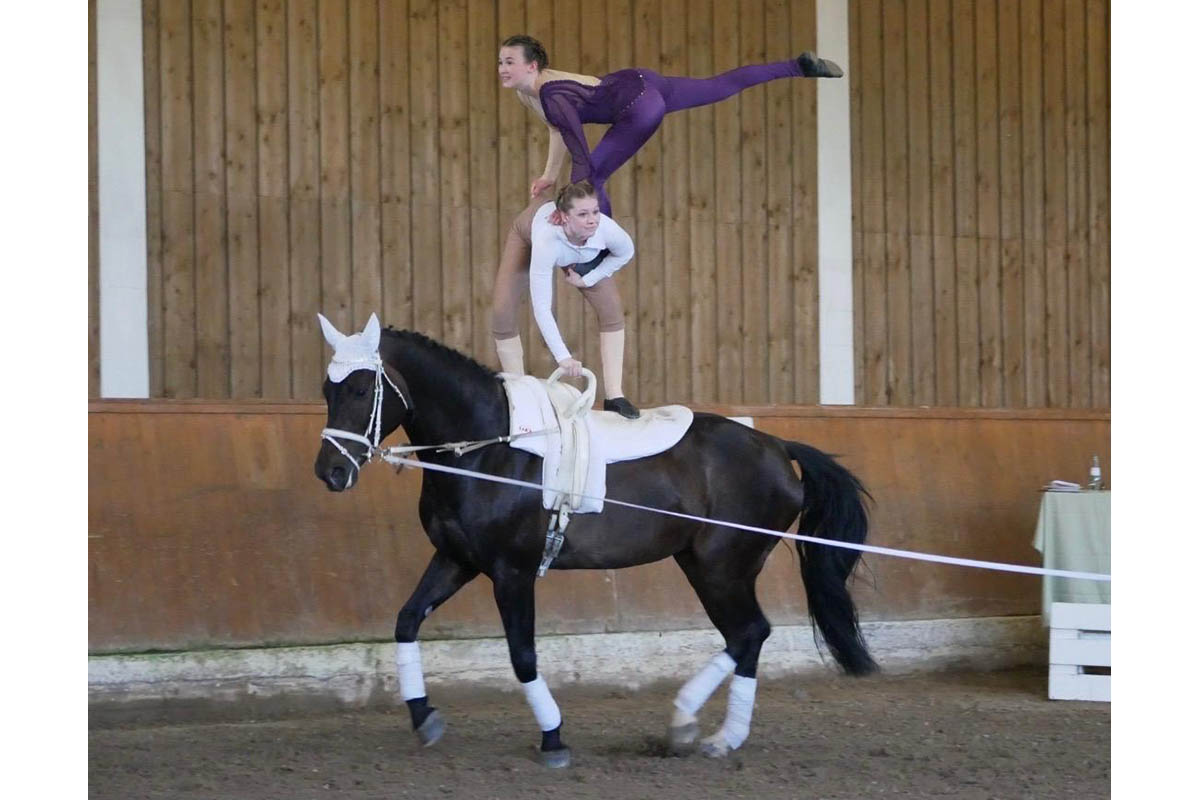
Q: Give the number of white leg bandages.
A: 4